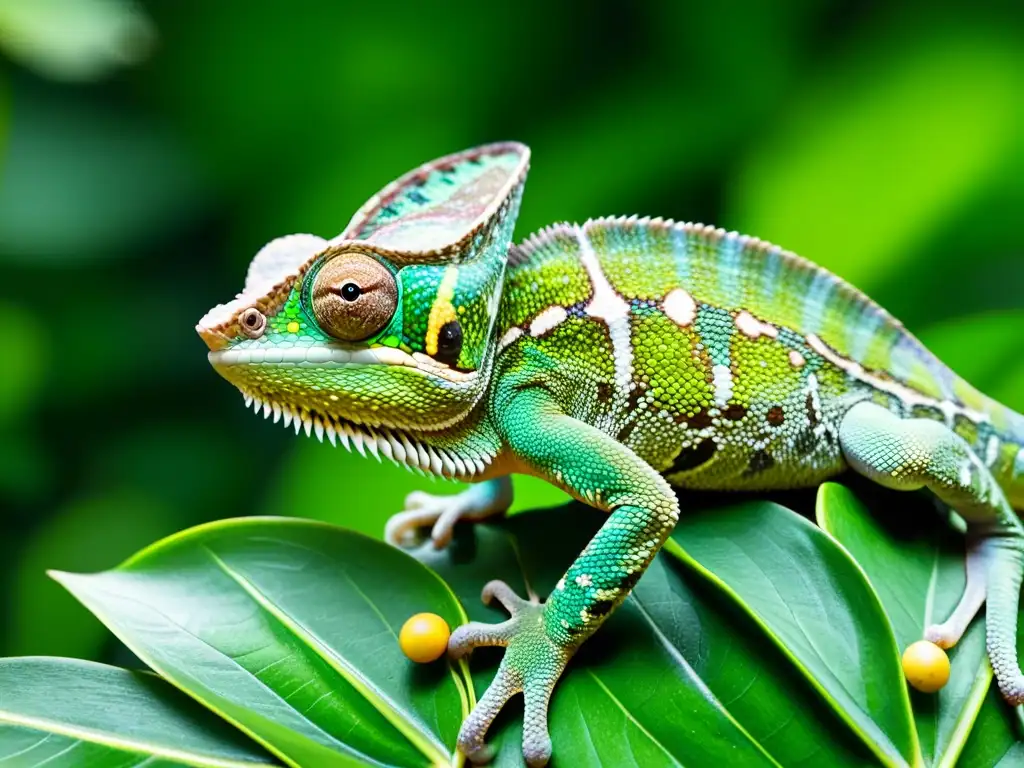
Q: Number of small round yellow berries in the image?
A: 2